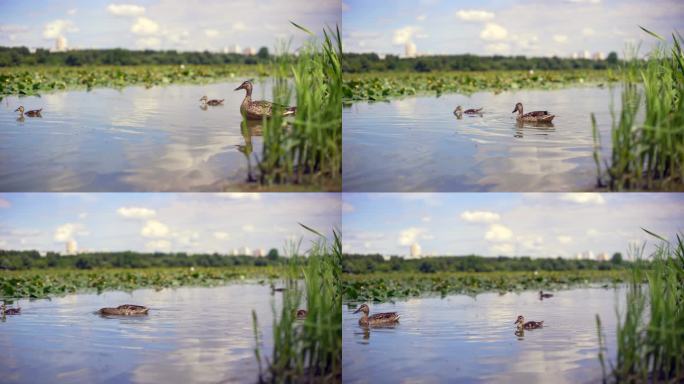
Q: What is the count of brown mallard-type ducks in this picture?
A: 12